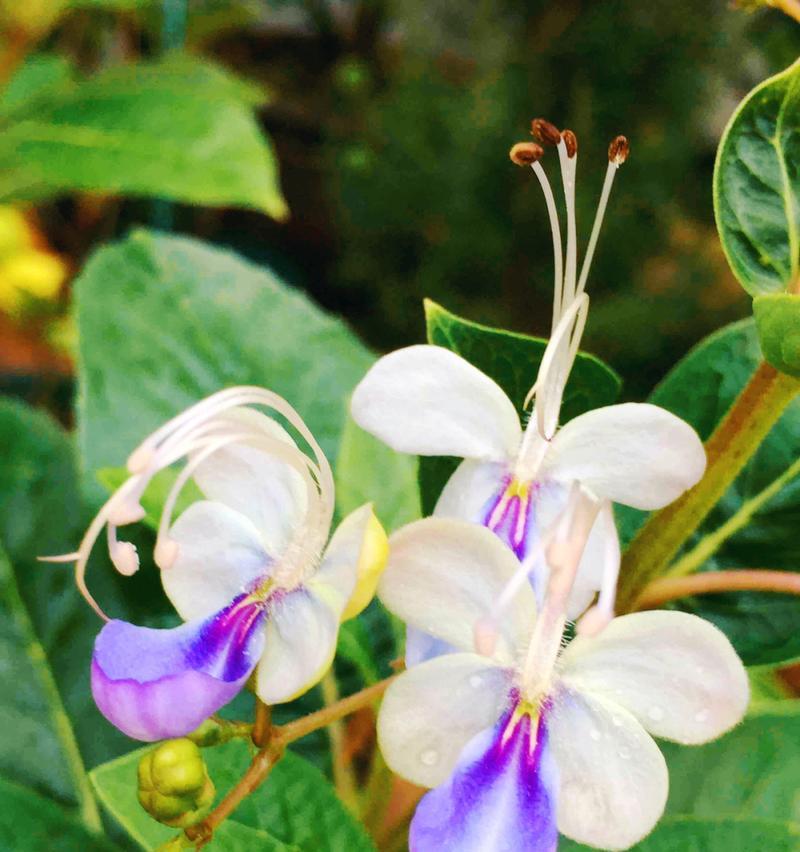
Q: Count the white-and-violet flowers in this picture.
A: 3